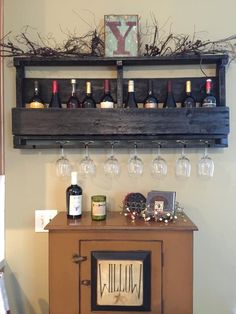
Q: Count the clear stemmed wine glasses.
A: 7